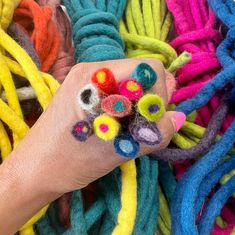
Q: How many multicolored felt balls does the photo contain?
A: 10